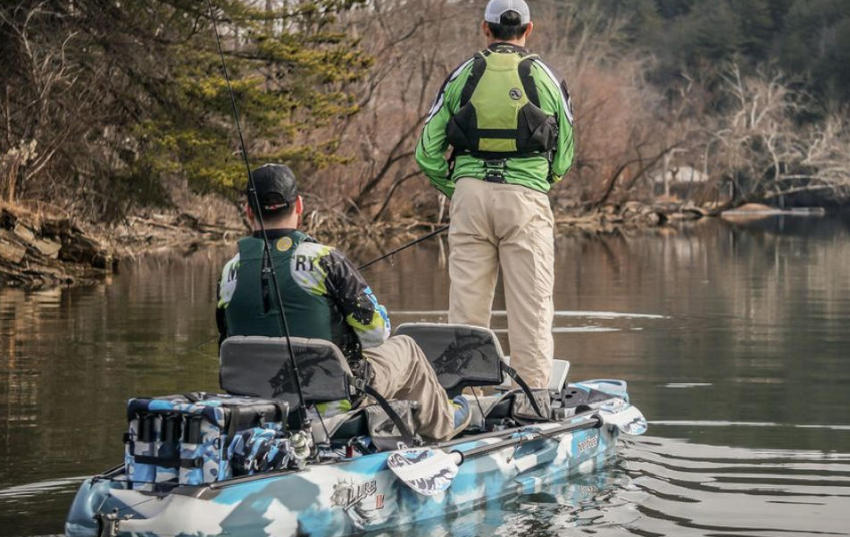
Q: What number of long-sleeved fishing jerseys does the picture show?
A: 2